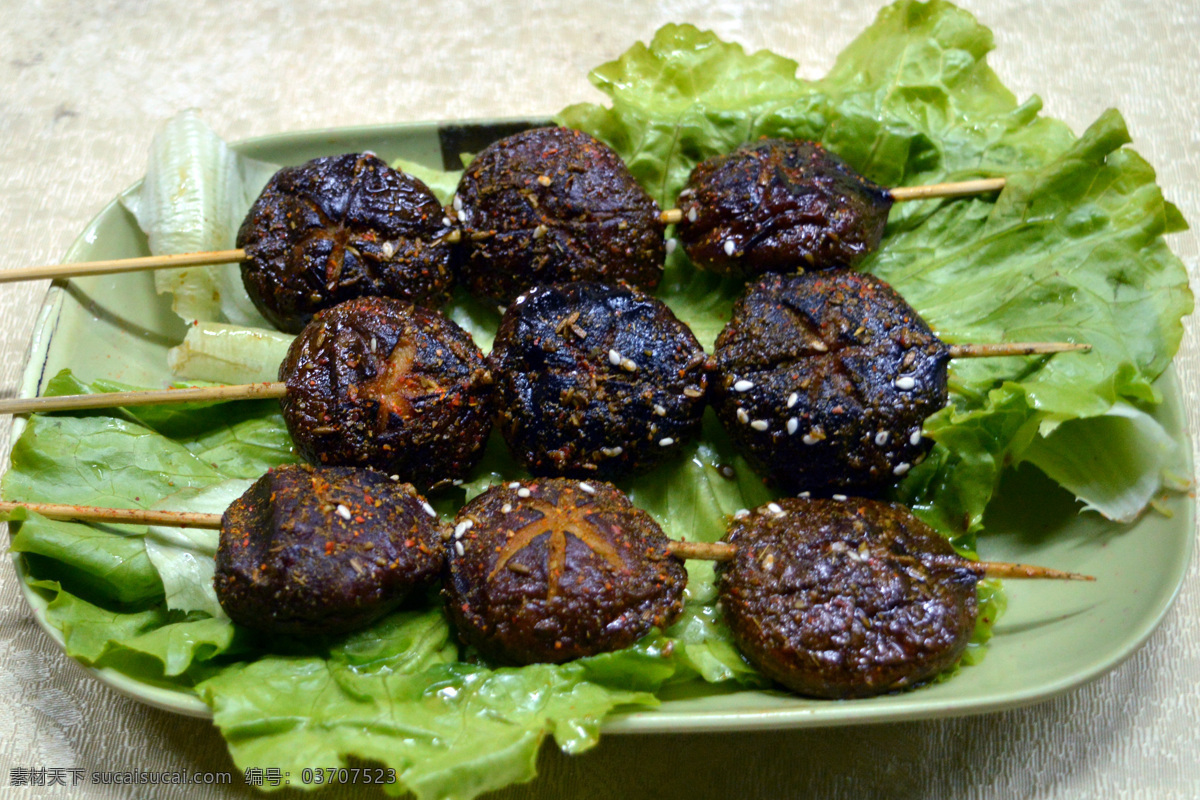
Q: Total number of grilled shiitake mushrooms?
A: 9